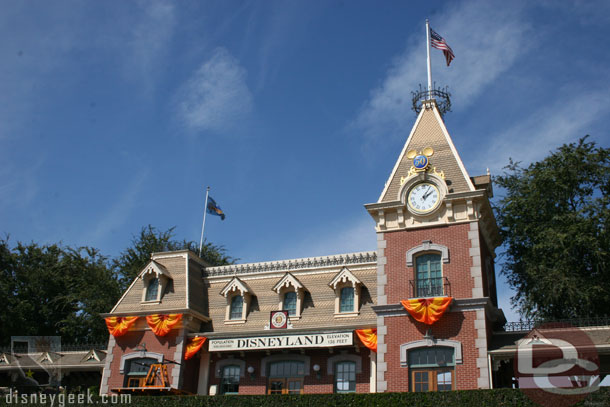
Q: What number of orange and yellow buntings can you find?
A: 5